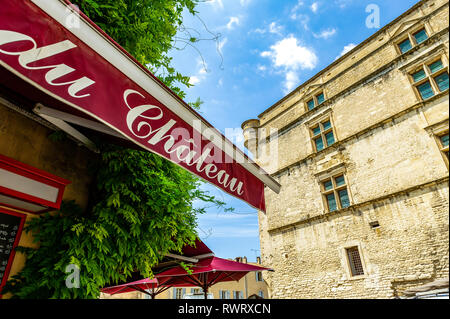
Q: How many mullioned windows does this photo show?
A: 6